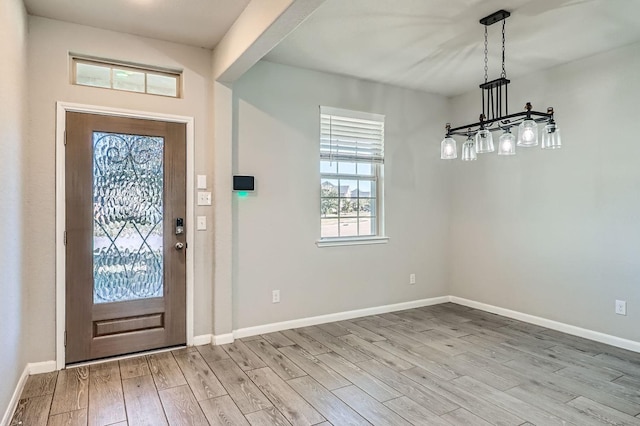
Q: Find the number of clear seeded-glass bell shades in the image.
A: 6